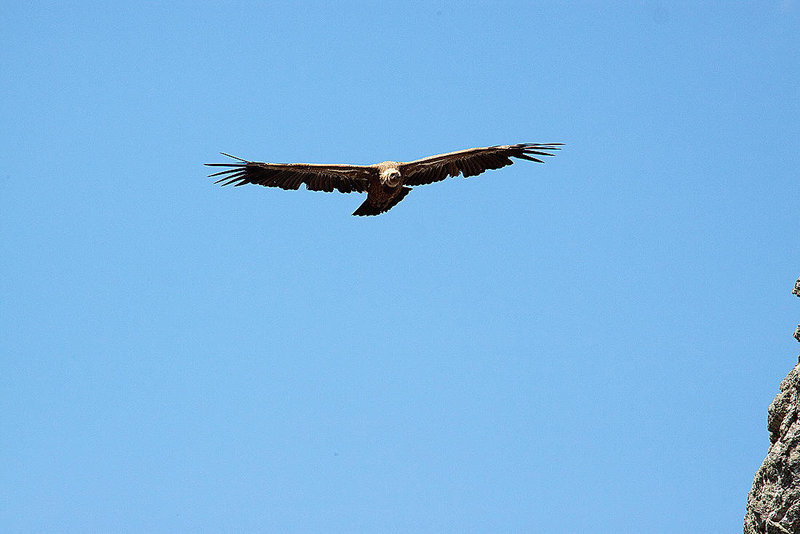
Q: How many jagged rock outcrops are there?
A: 1